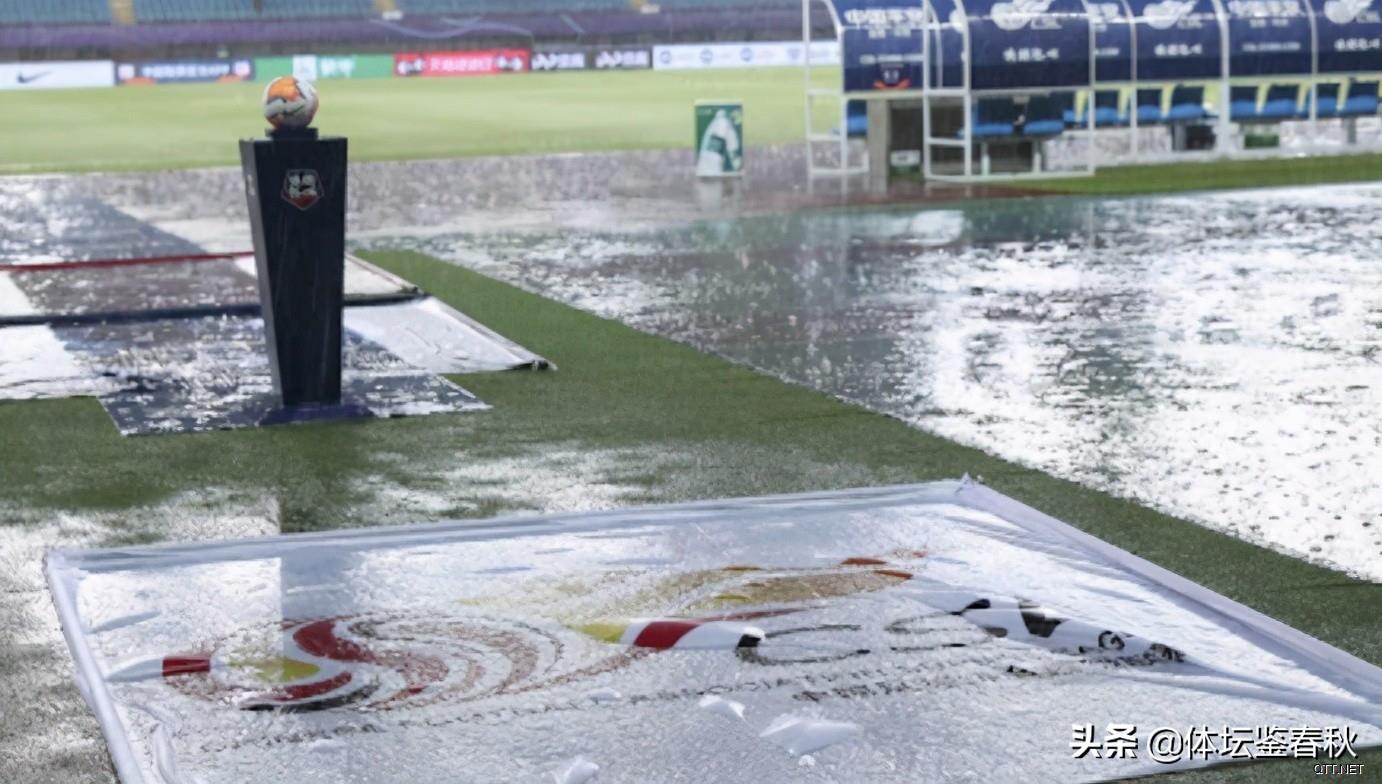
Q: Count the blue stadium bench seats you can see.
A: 11